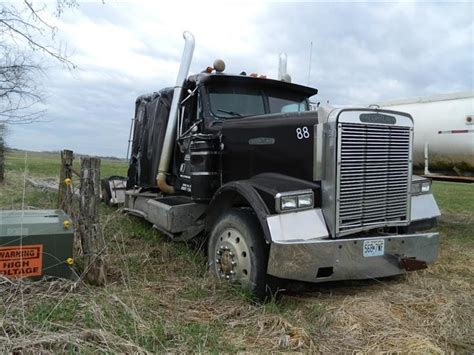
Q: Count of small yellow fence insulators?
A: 3